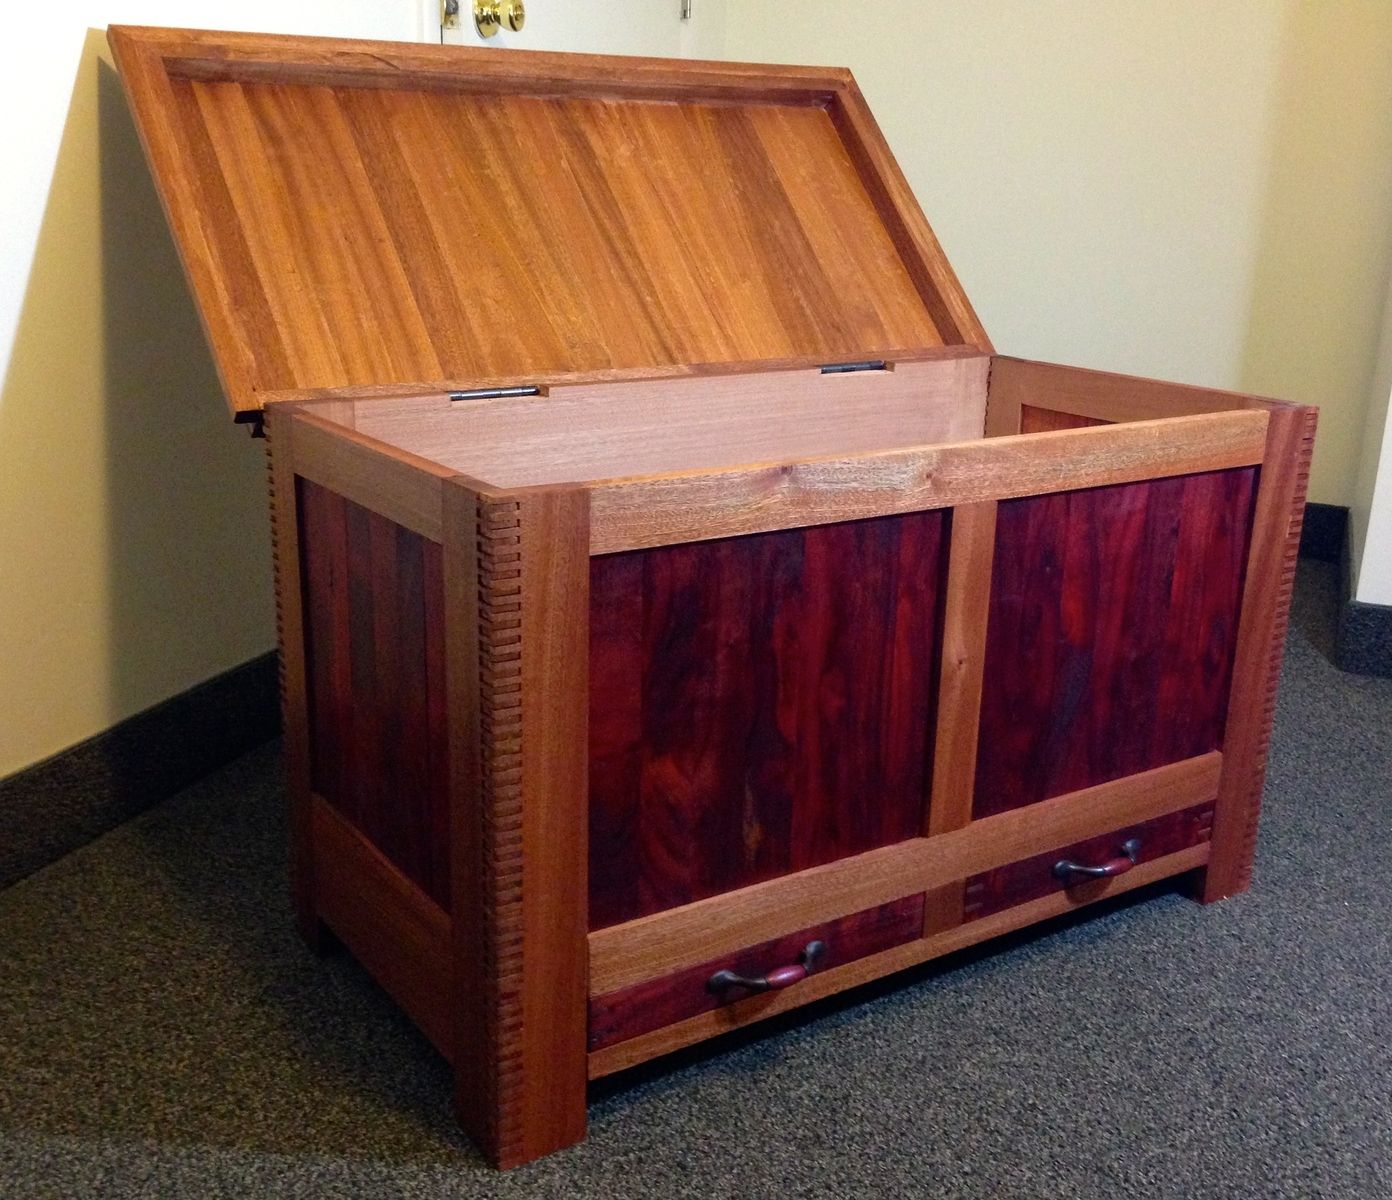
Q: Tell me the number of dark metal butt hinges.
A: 2